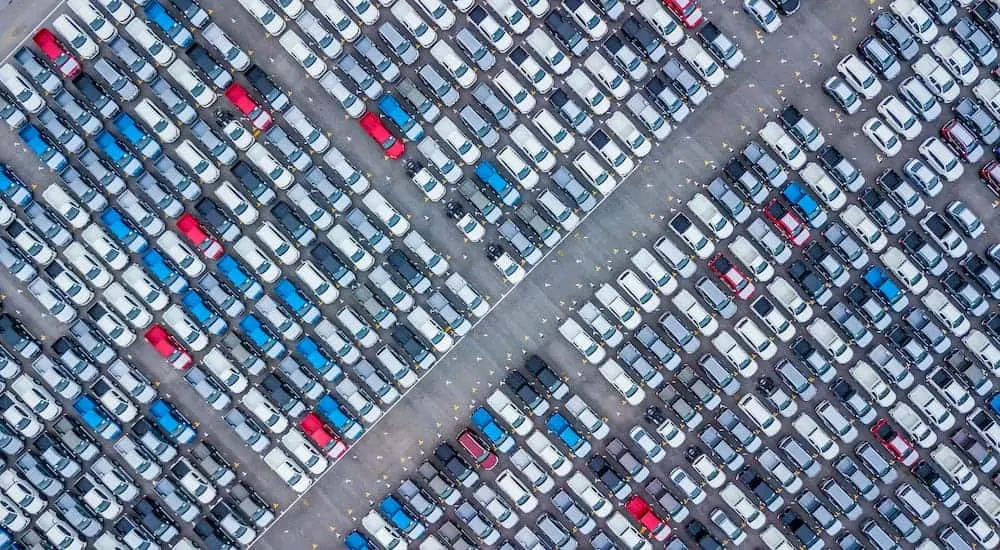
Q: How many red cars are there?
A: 14